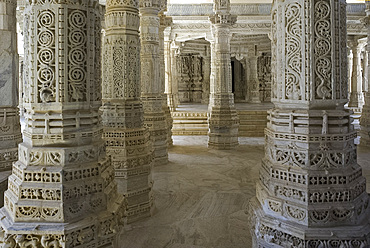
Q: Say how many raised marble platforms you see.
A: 1